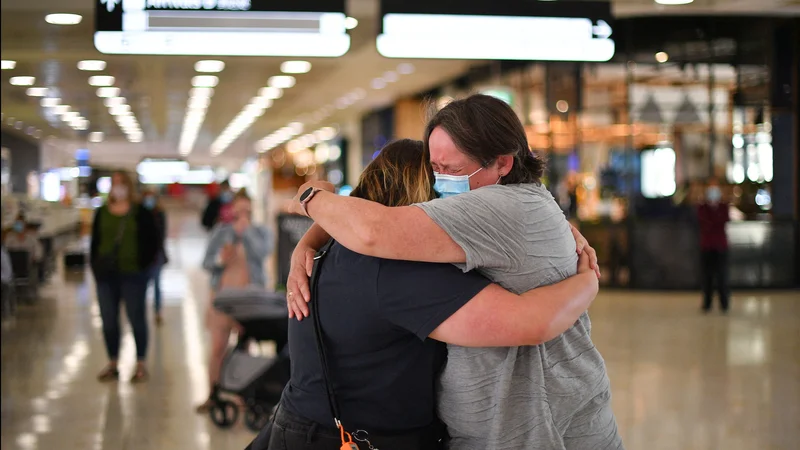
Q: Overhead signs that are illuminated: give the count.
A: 2